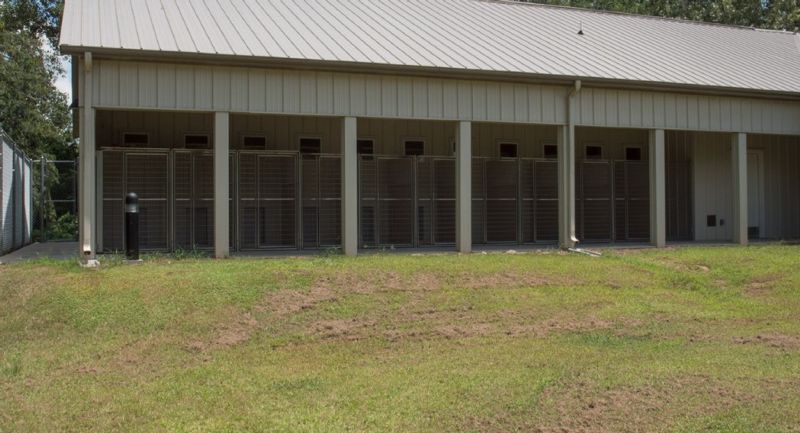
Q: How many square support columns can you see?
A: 7